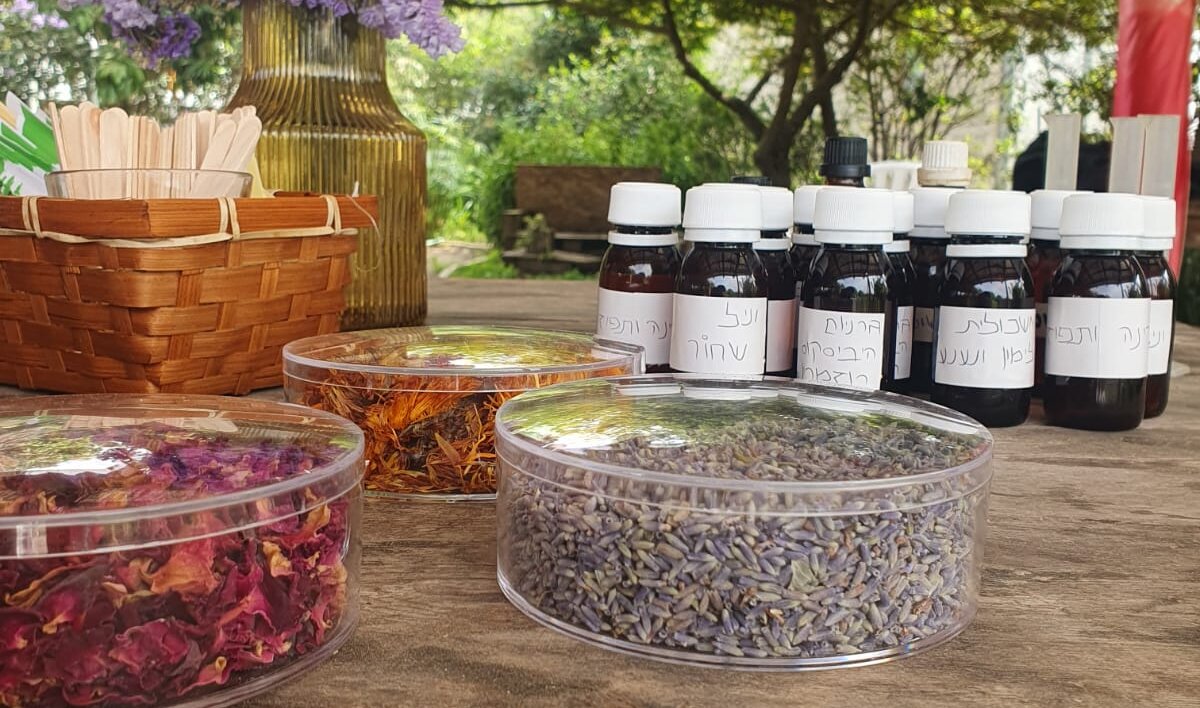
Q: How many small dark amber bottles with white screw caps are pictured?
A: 11